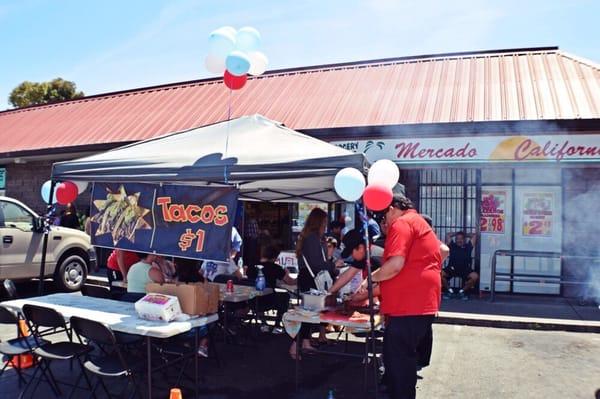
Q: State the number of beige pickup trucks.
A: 1